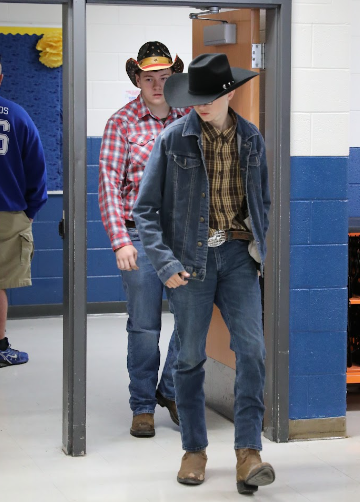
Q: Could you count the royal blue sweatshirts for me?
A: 1